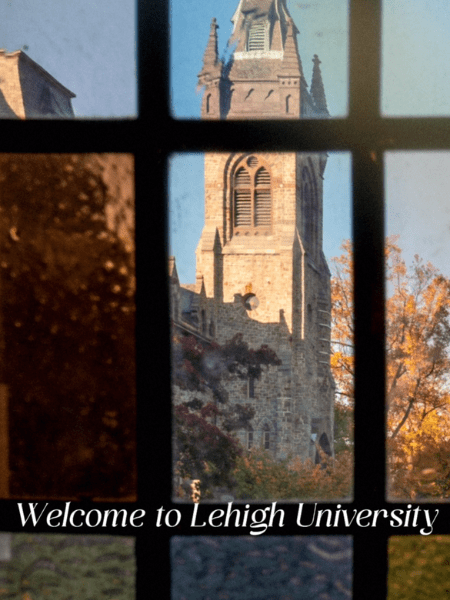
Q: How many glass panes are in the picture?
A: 9